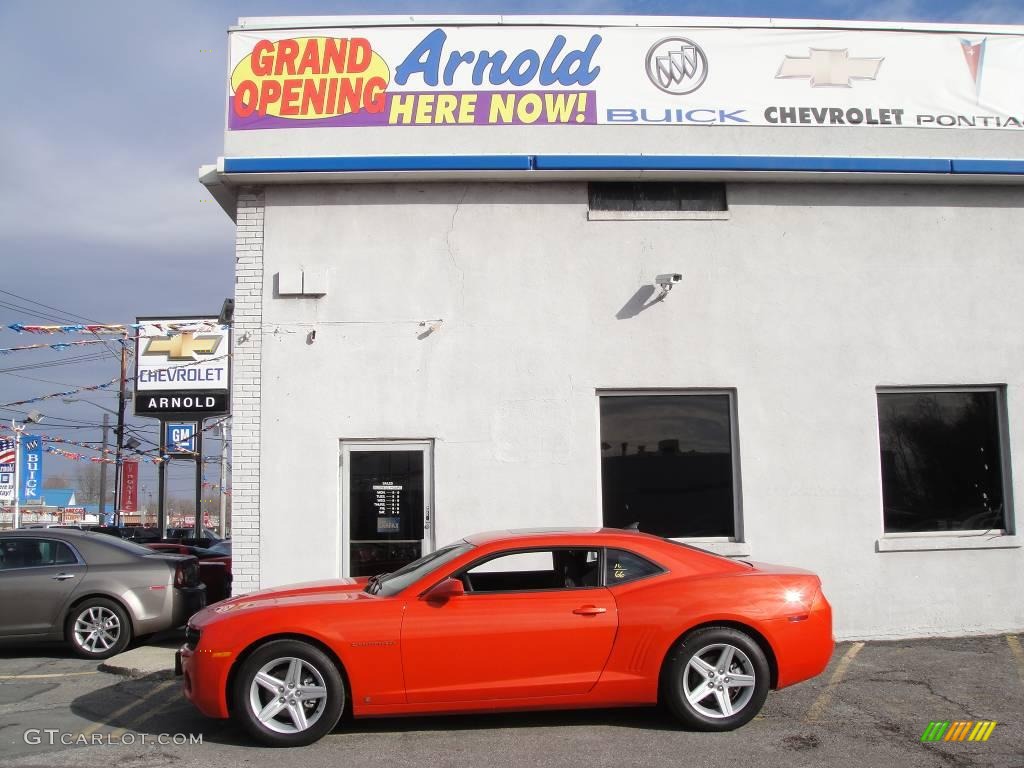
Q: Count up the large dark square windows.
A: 2